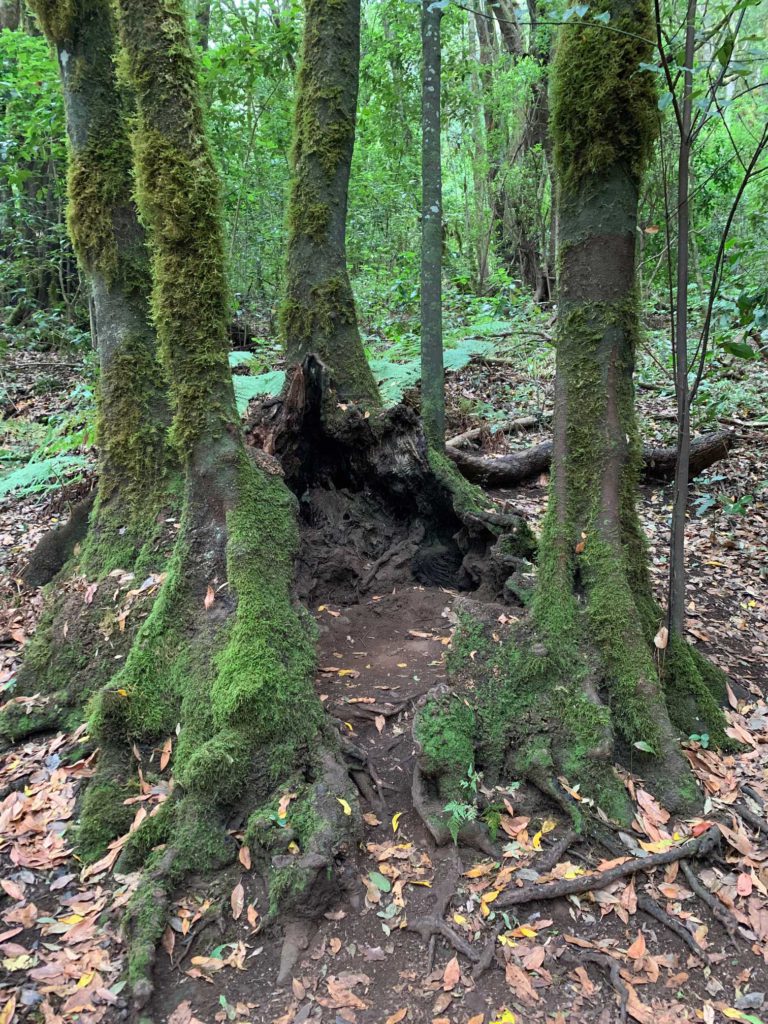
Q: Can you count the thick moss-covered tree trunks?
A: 4